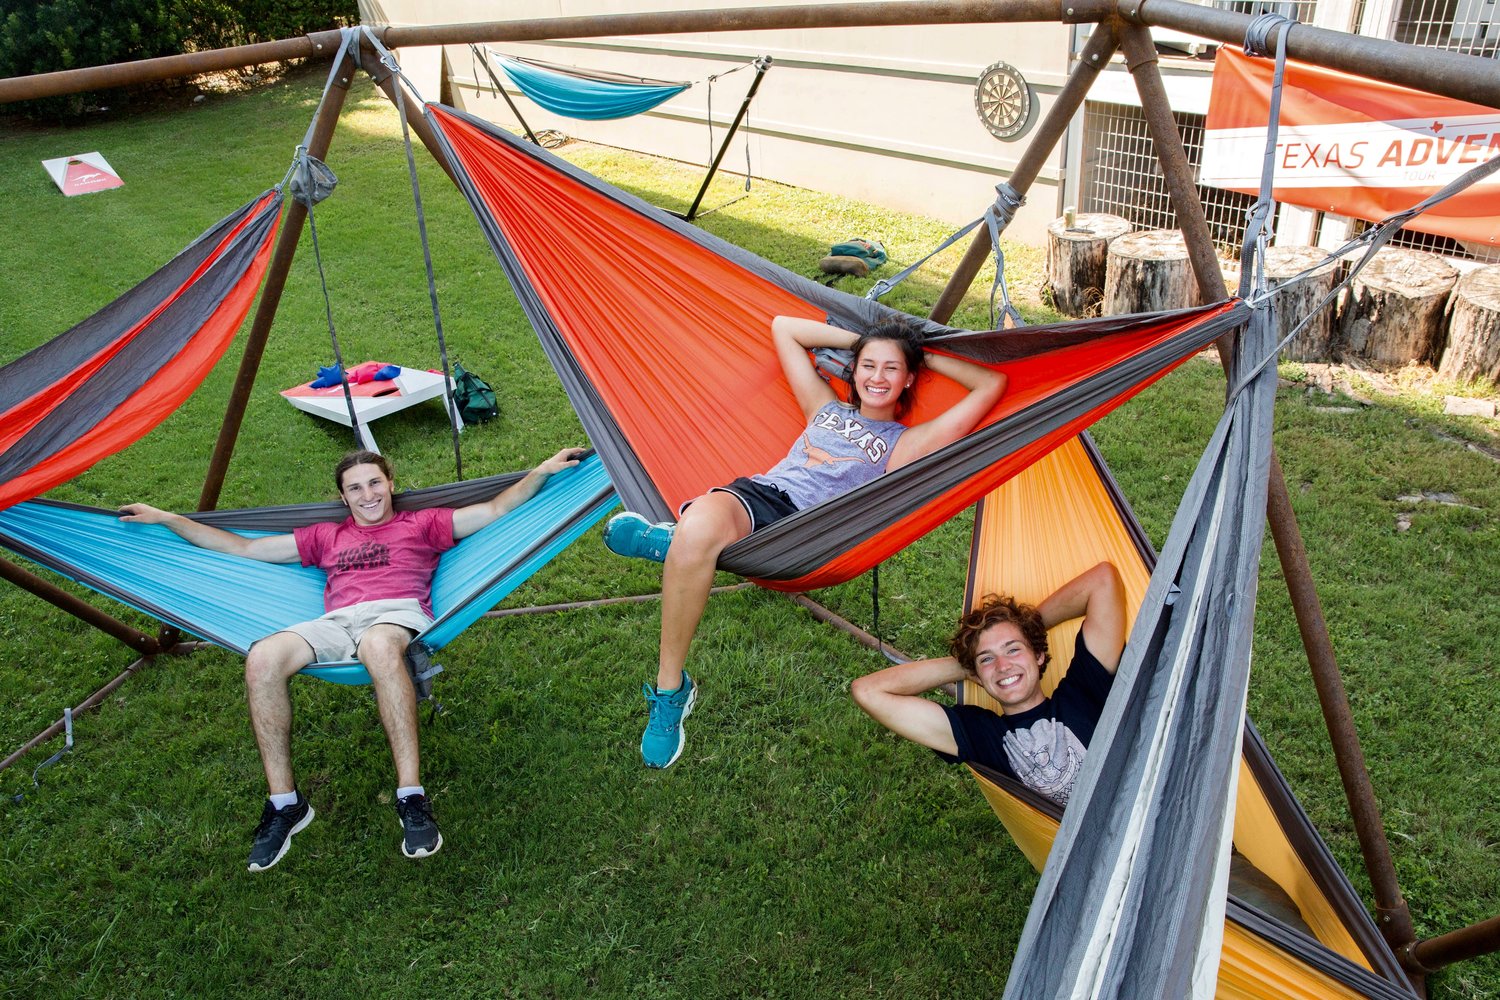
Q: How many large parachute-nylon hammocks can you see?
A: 6